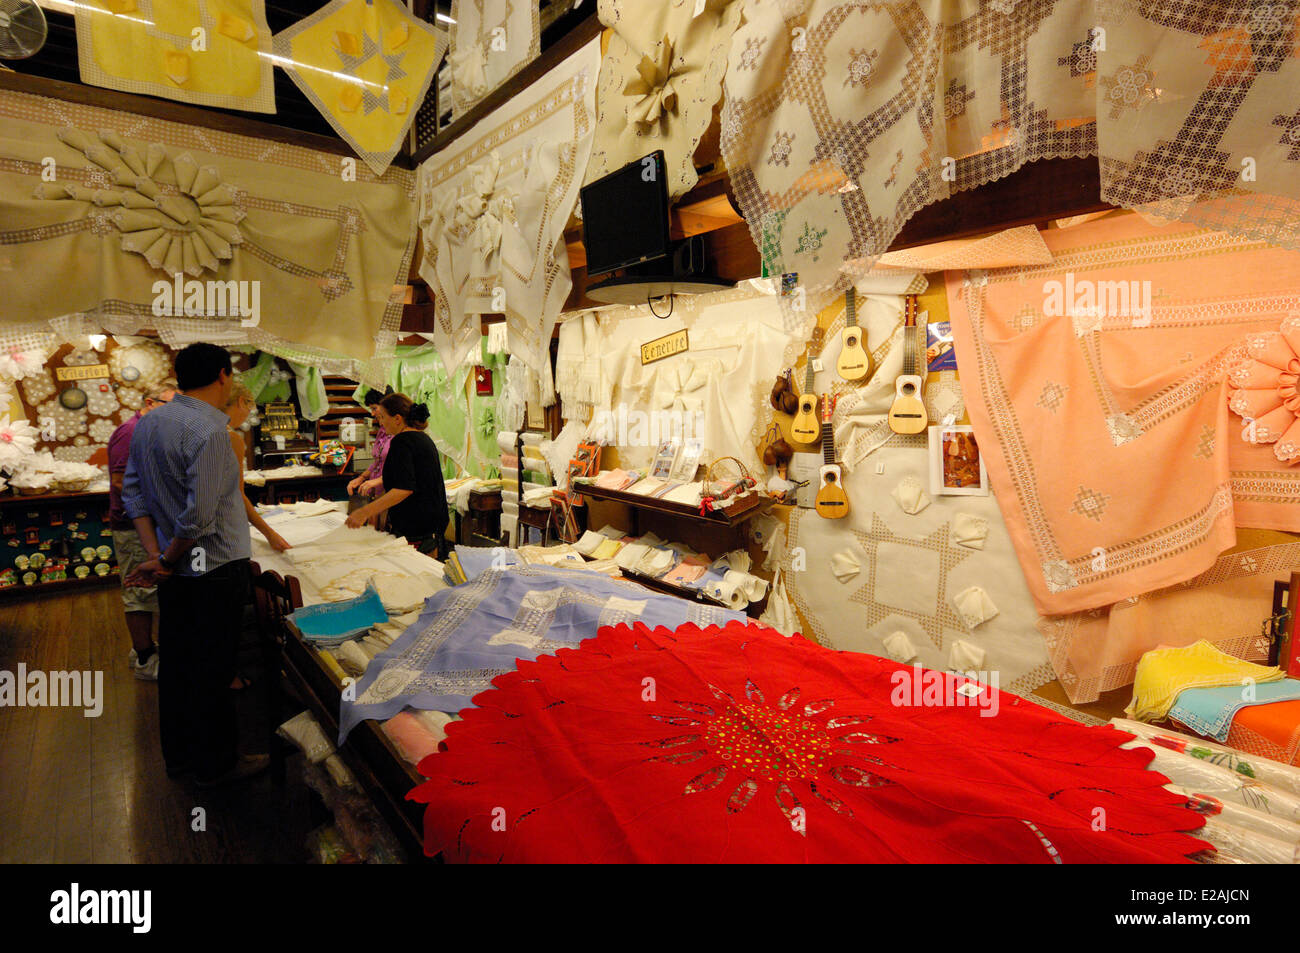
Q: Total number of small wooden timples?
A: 4